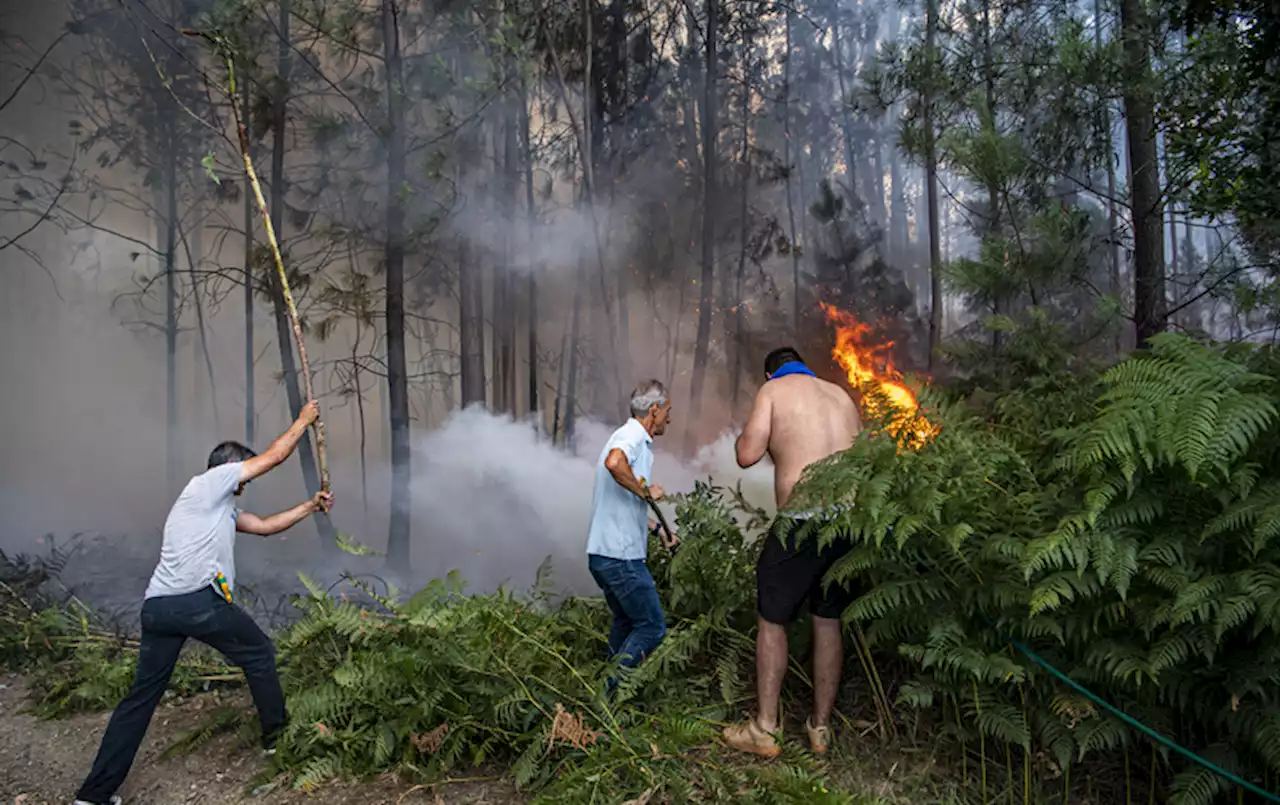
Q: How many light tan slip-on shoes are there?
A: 2